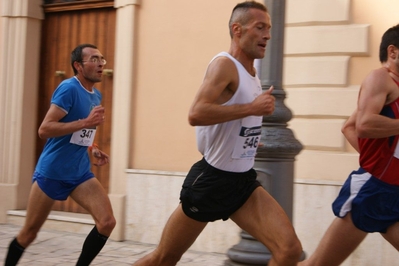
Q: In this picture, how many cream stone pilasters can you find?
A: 2